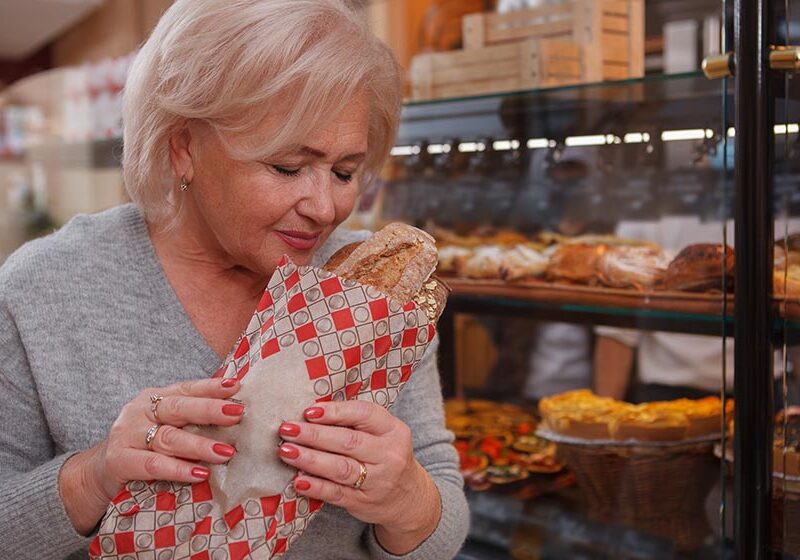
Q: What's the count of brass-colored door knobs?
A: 2